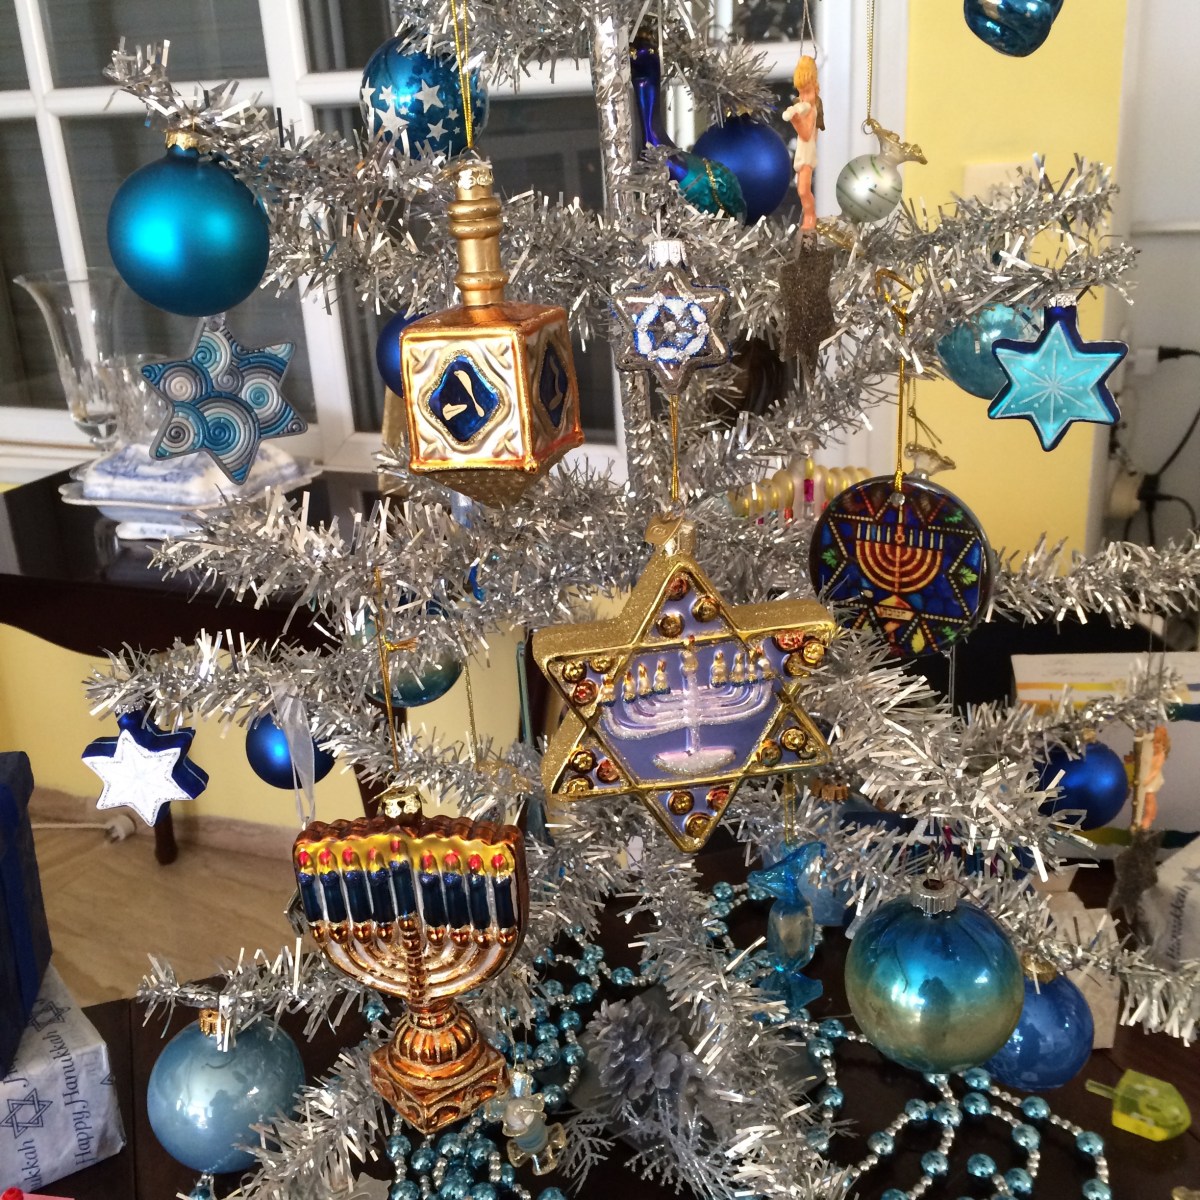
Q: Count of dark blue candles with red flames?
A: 9